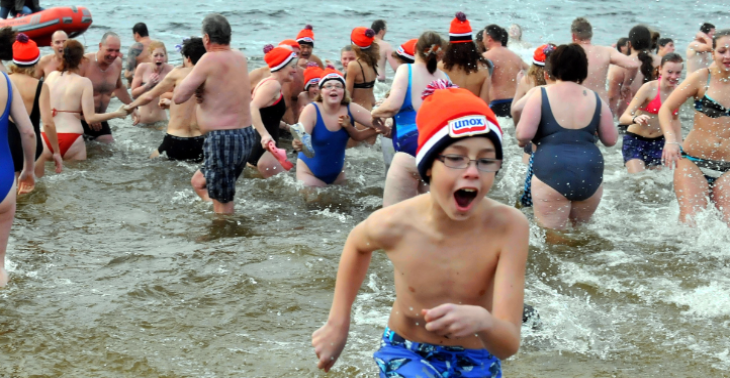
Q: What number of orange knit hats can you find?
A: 11